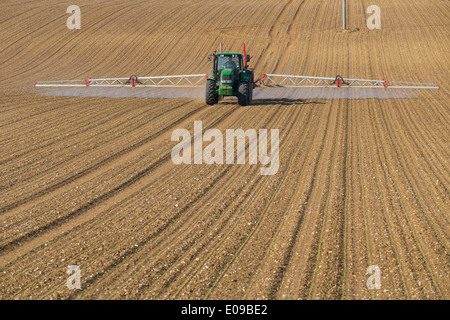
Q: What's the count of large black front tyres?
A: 2